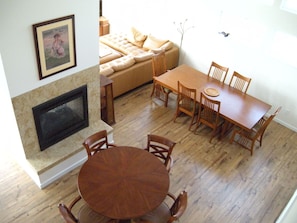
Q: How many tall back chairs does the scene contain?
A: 6